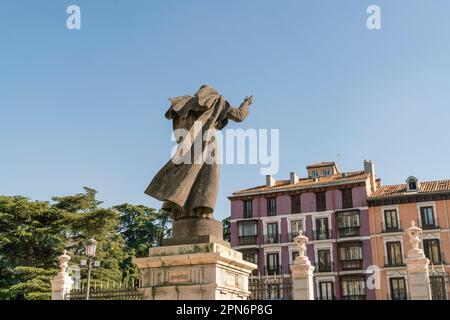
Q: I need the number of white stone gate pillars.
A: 3